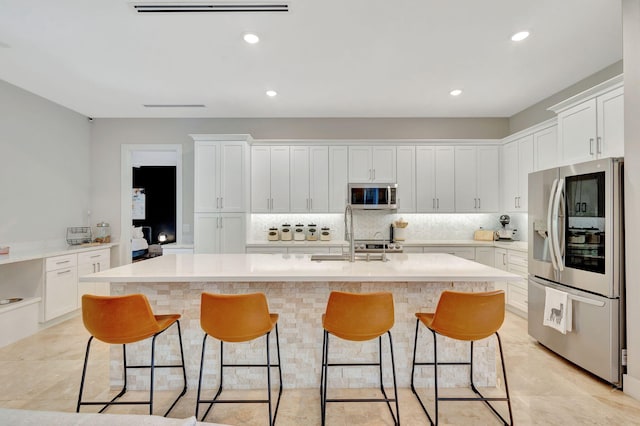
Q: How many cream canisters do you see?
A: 5